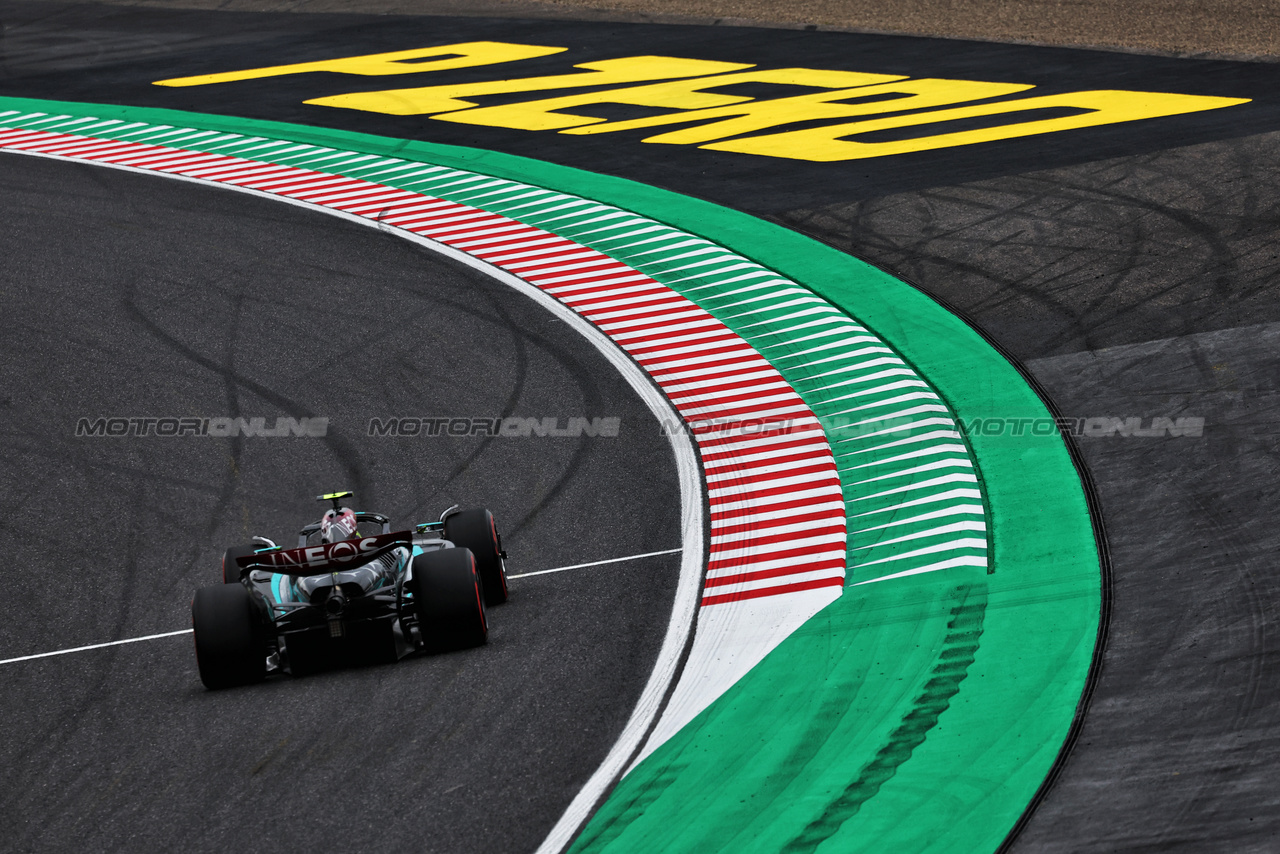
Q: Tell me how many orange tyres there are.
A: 0